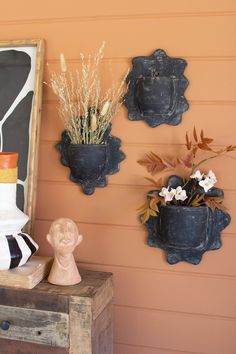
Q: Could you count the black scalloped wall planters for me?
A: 3